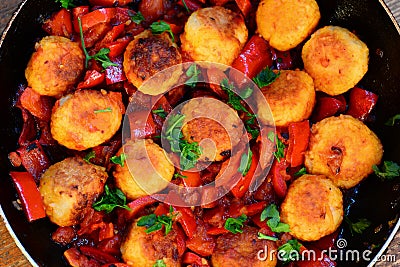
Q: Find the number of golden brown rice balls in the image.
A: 14